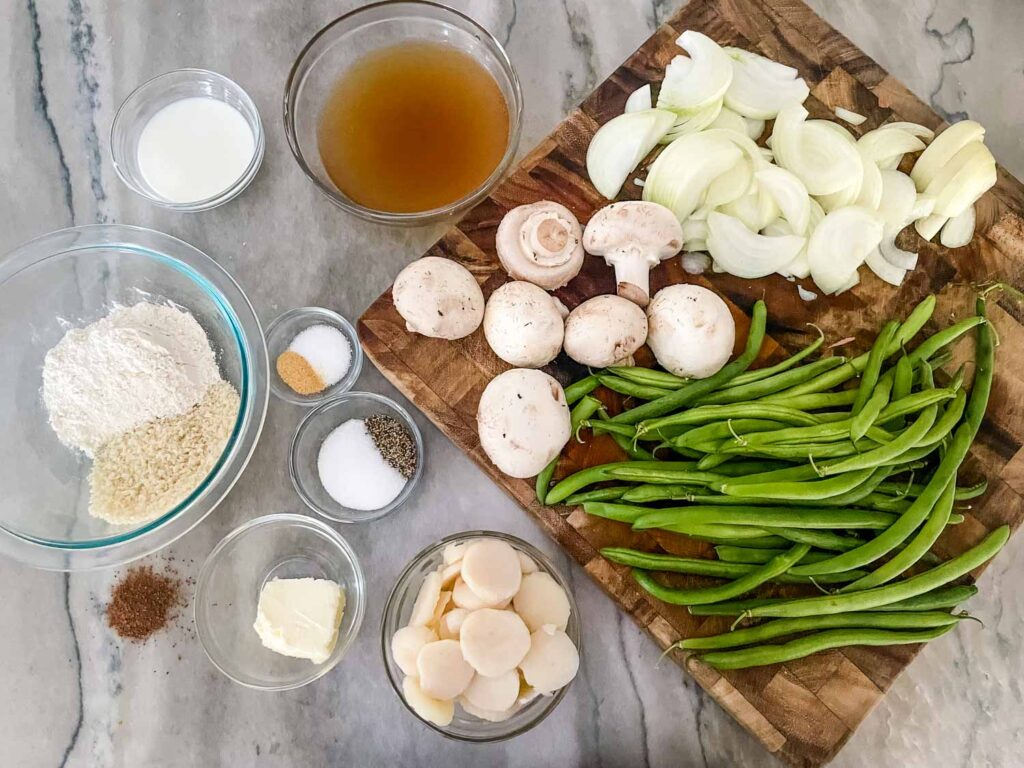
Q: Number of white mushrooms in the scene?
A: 7